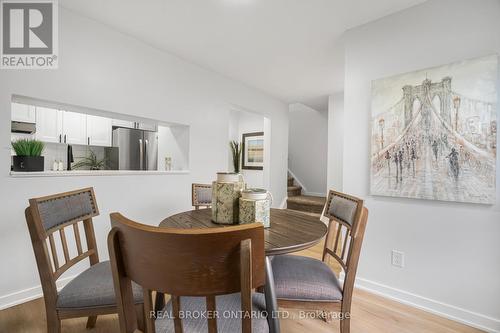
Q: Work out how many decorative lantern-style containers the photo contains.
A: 2